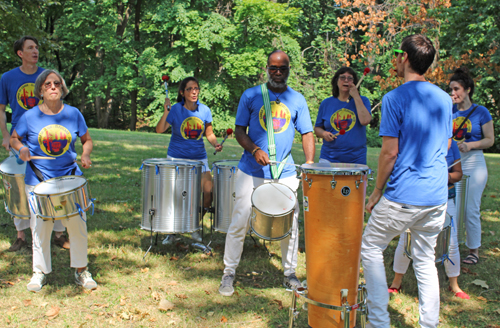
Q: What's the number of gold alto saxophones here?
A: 0